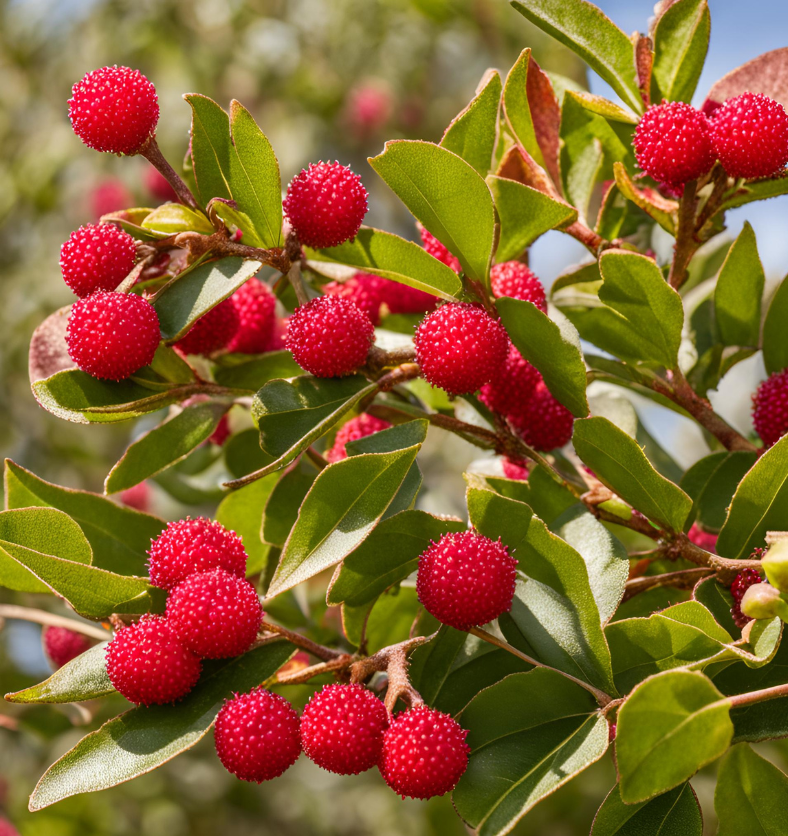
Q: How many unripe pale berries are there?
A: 2